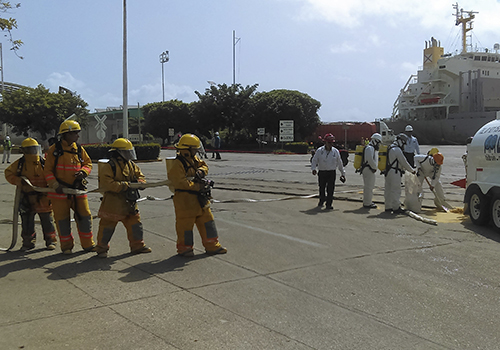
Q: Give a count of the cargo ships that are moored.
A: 1